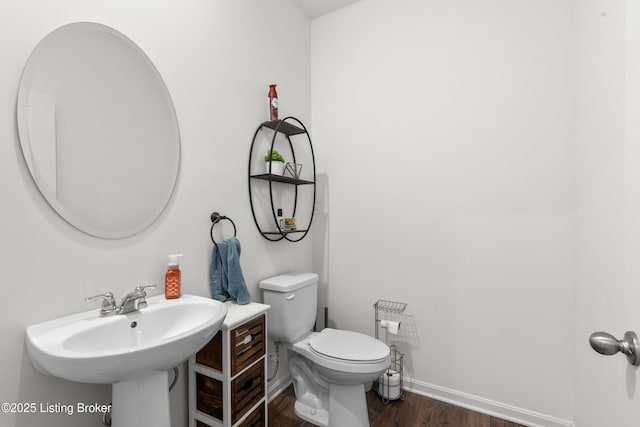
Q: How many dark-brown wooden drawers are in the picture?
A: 3